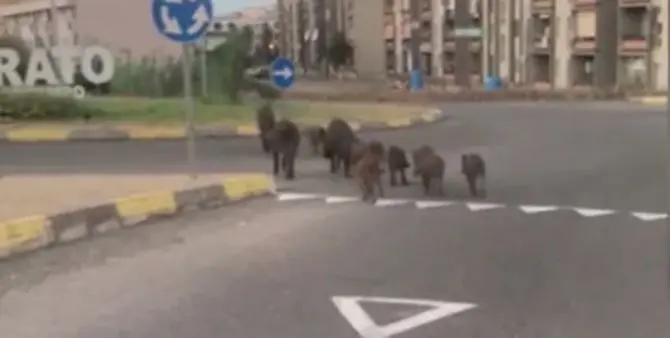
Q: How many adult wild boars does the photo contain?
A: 3